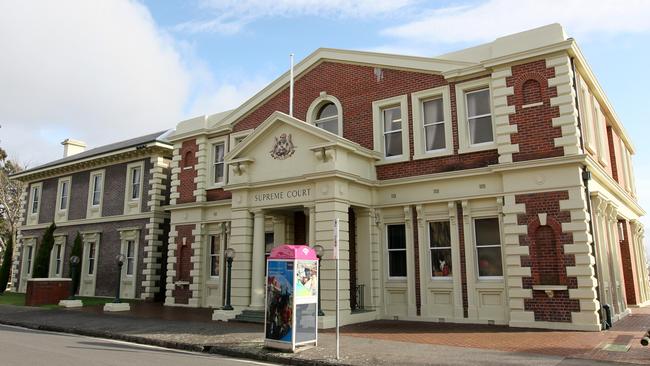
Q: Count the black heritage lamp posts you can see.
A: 4